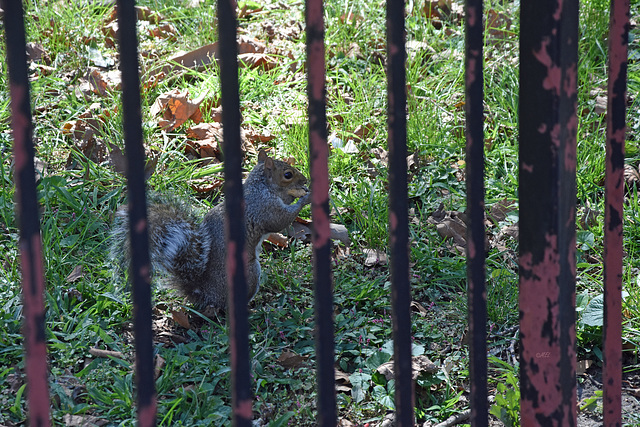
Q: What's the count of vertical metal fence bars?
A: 8